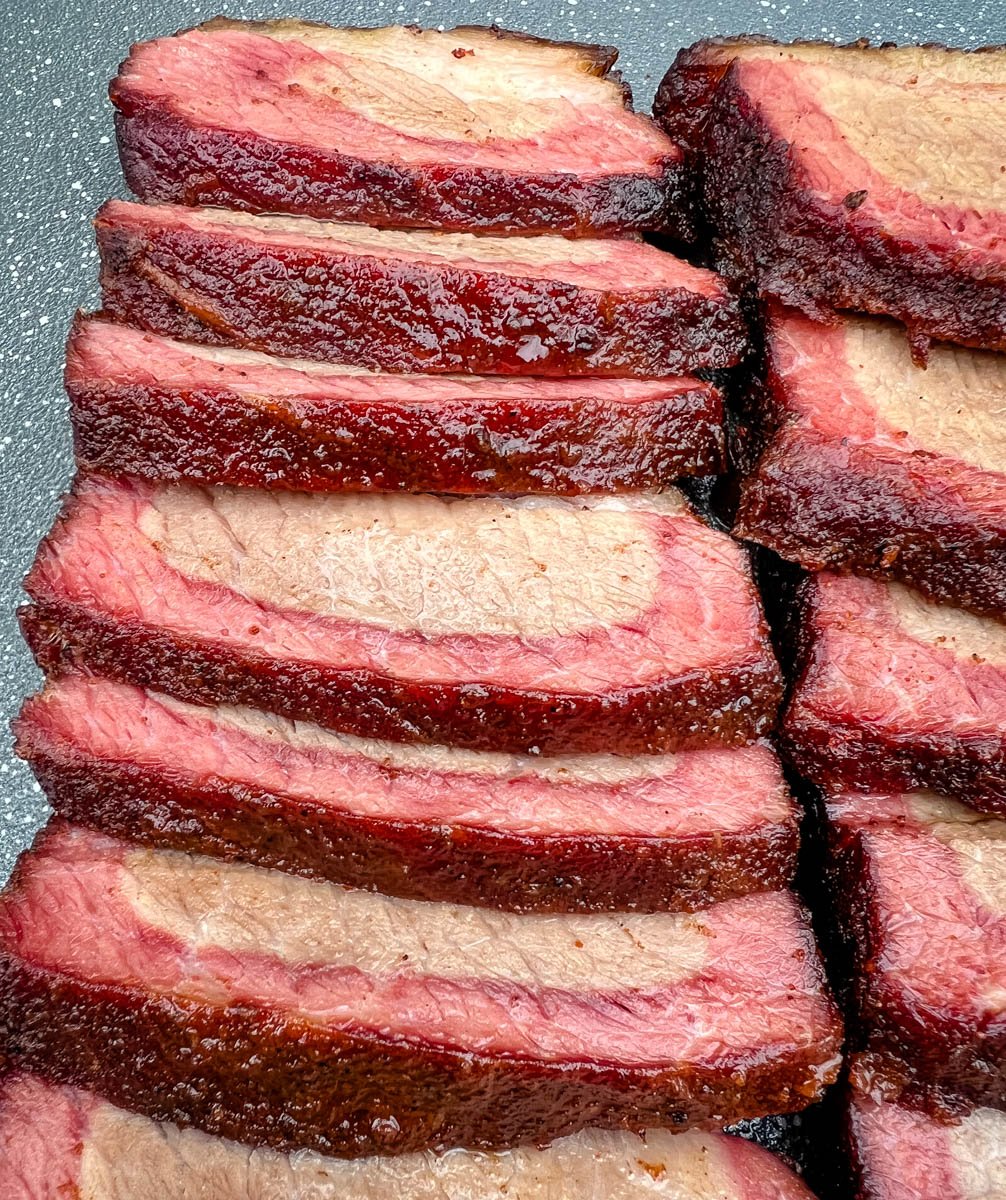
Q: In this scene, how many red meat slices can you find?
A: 12